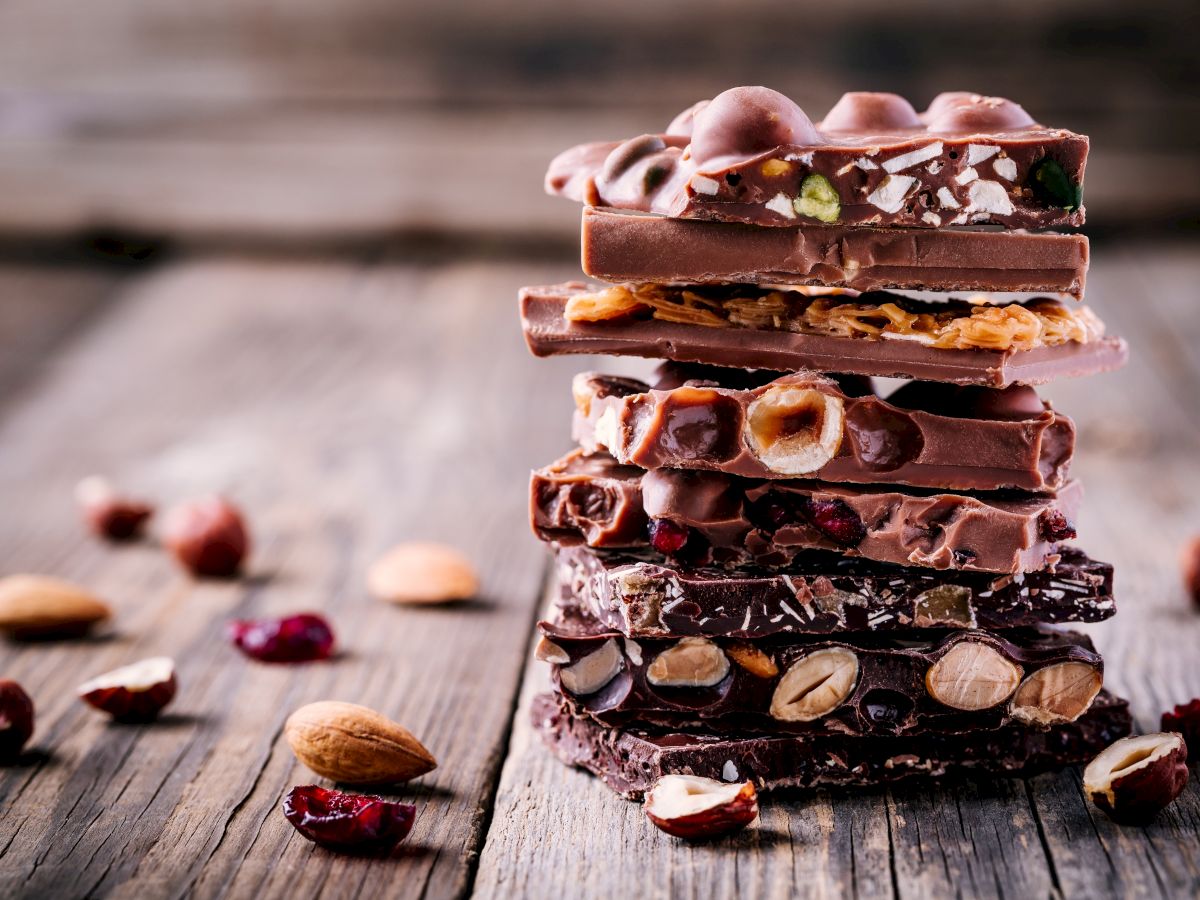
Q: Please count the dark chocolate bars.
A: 3